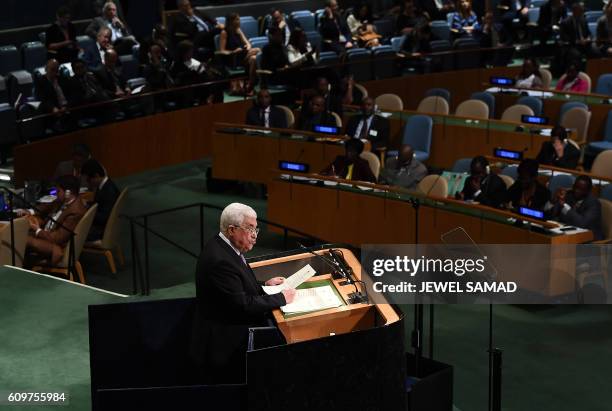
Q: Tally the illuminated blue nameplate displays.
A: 6